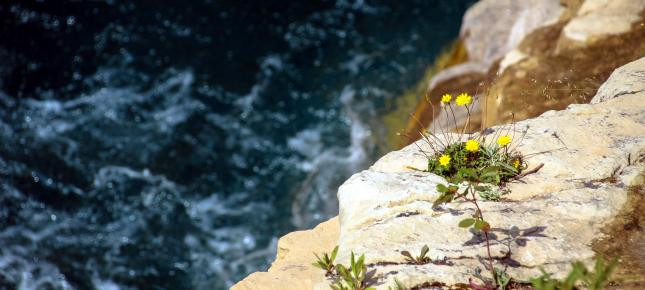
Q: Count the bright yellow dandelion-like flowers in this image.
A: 5